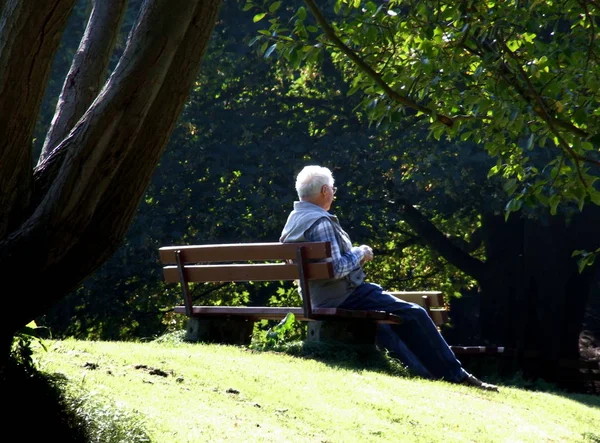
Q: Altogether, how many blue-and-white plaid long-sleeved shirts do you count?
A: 1